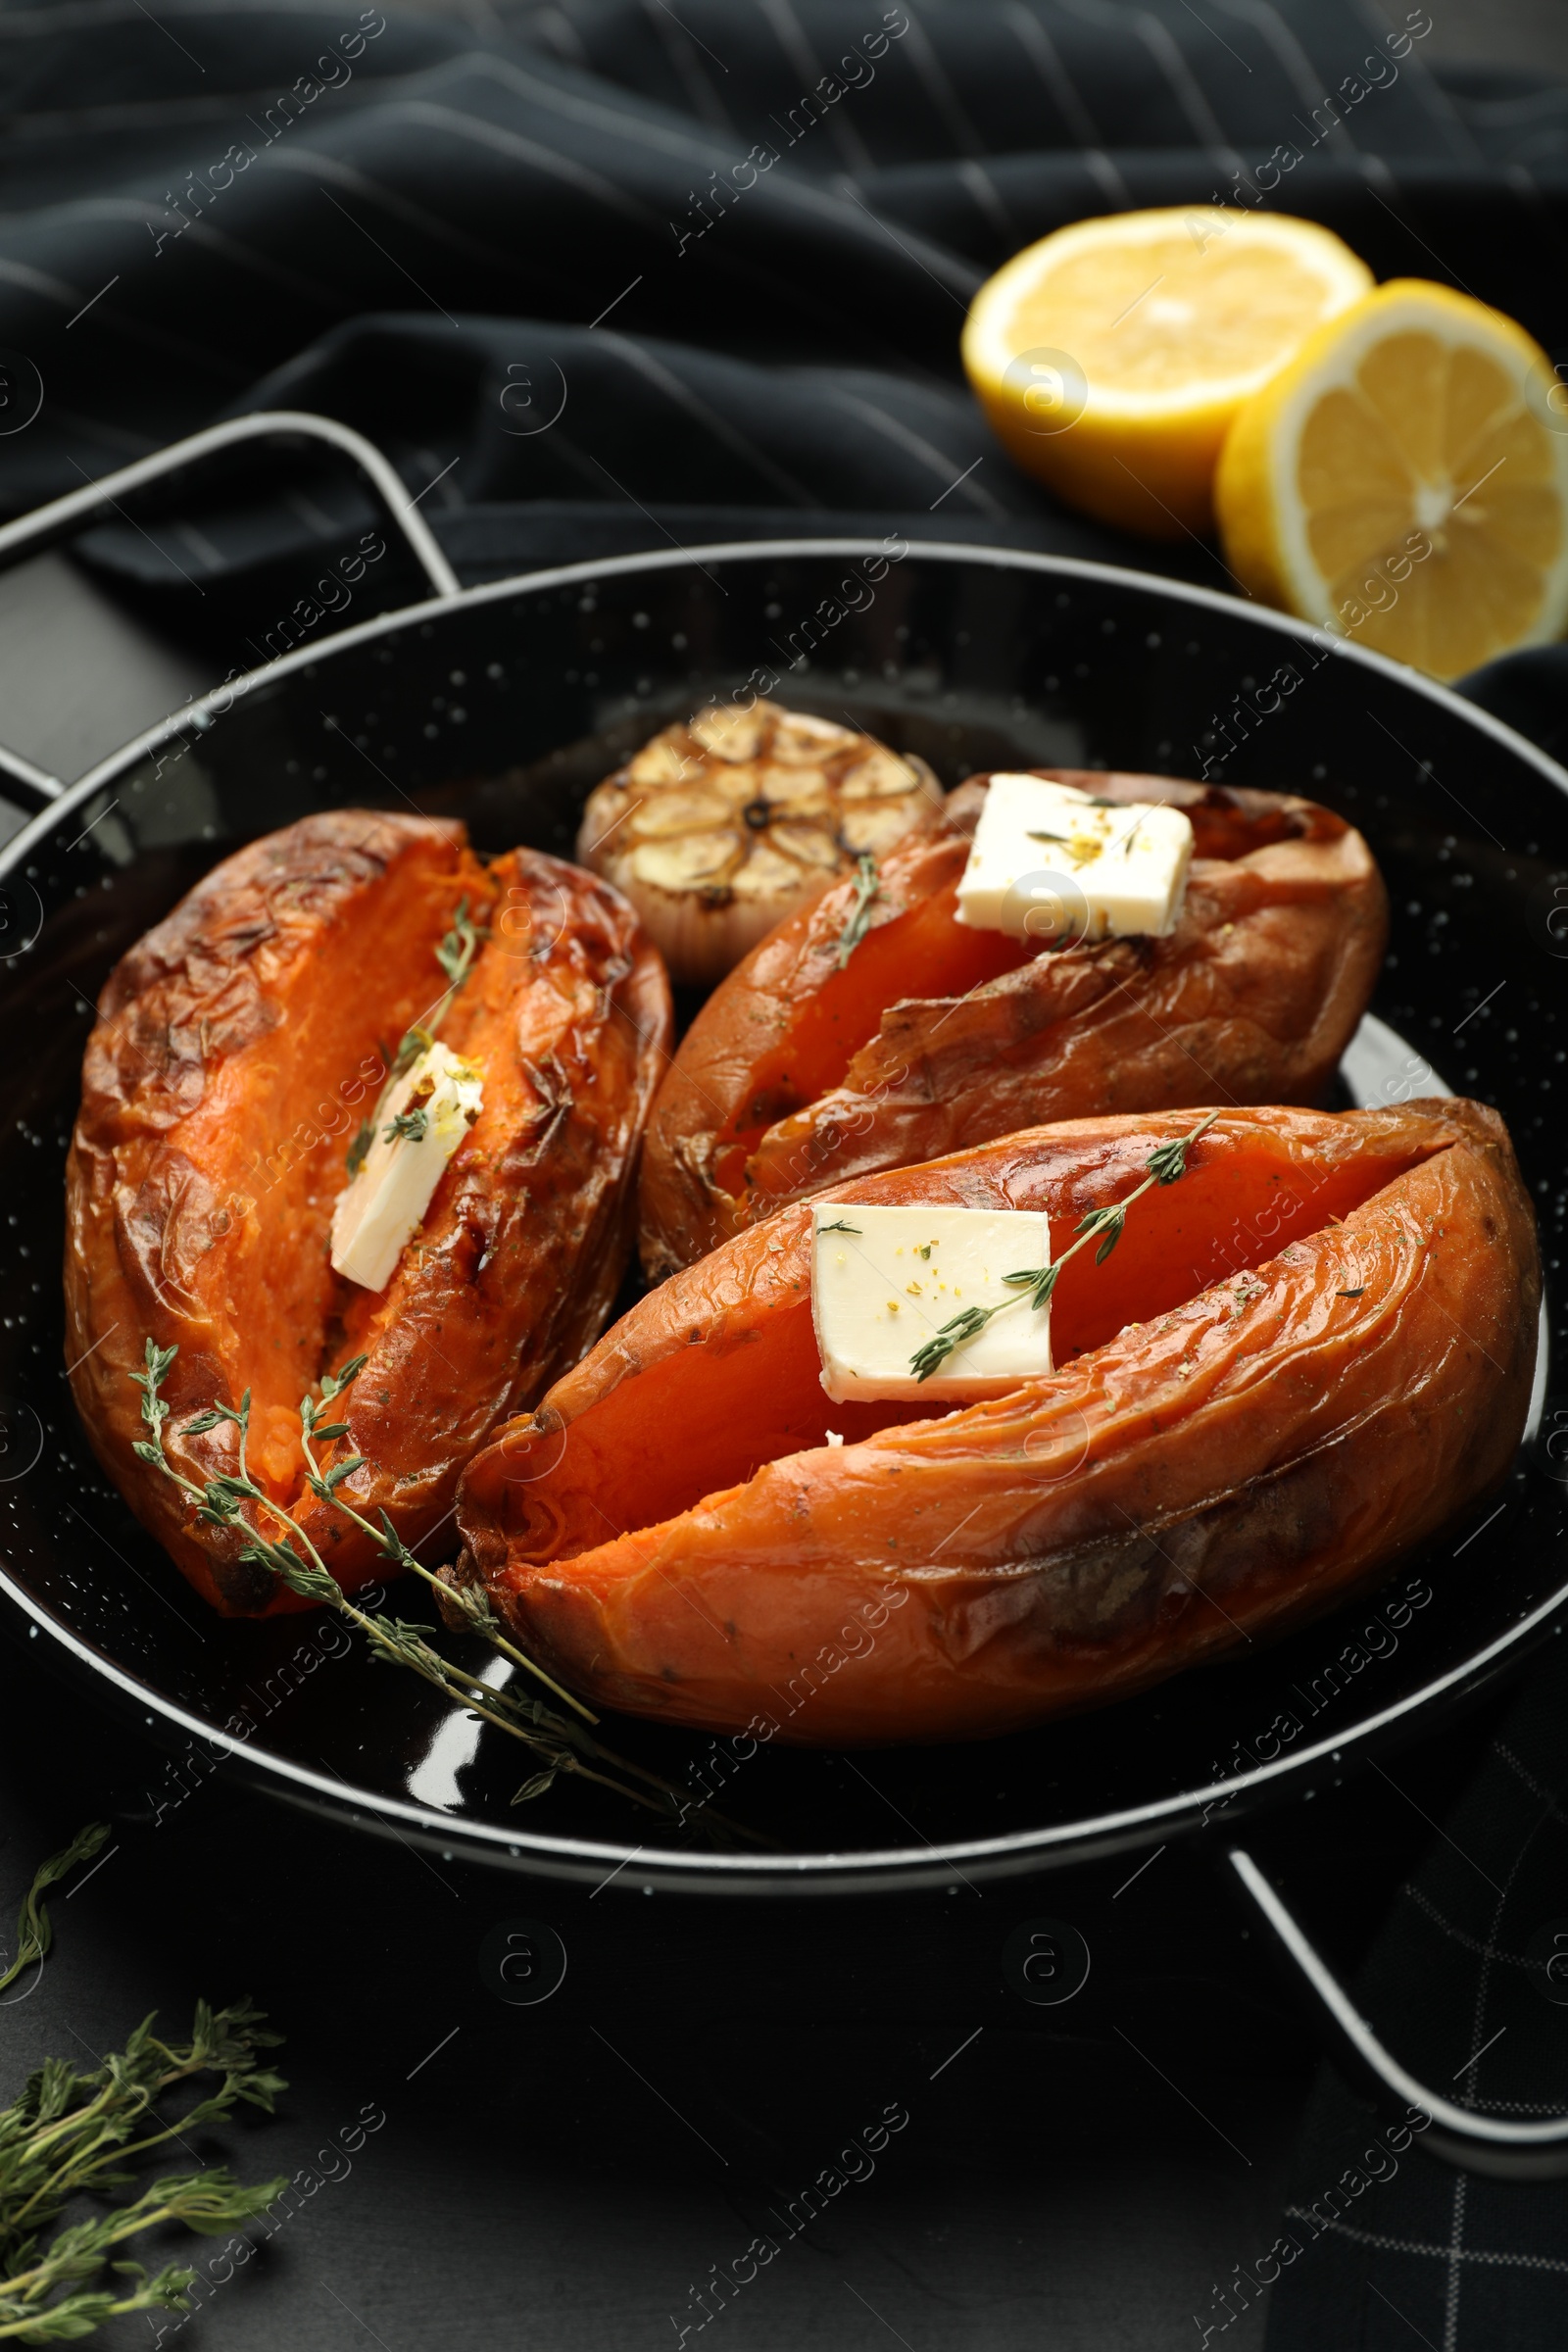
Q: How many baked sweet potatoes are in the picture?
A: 3